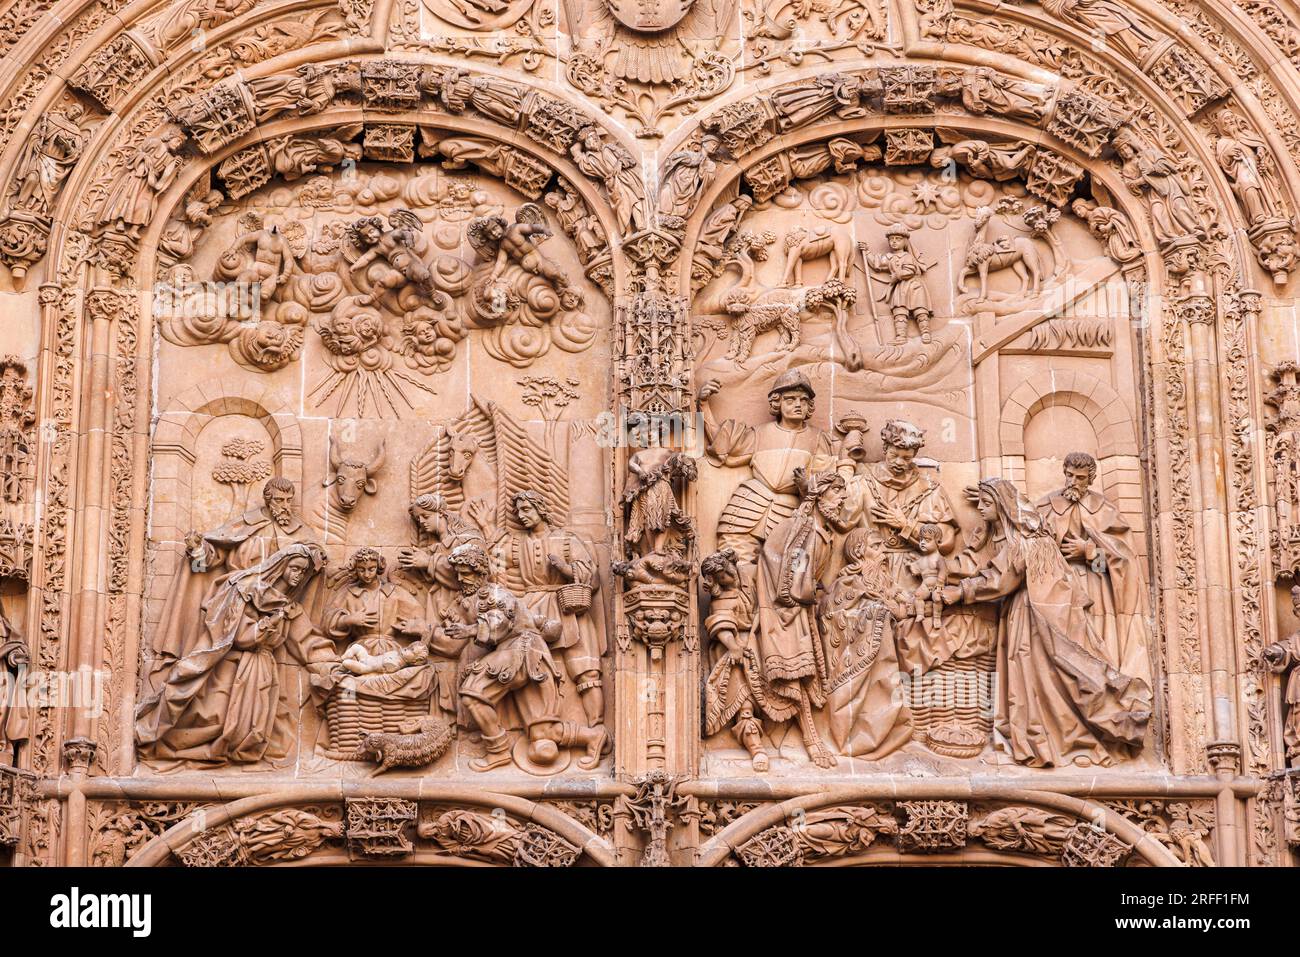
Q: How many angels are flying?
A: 3